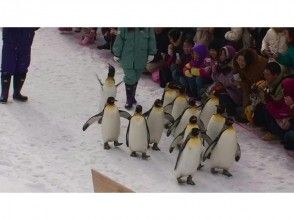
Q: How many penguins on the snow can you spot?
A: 12